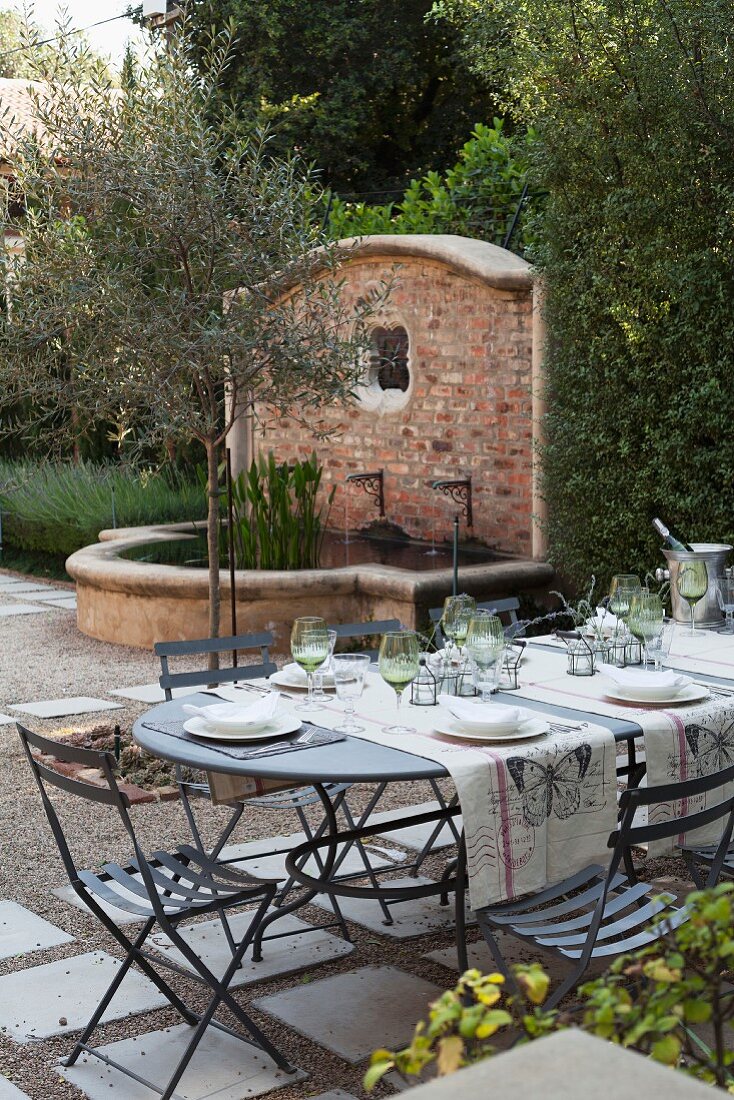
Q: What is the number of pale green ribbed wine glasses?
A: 7